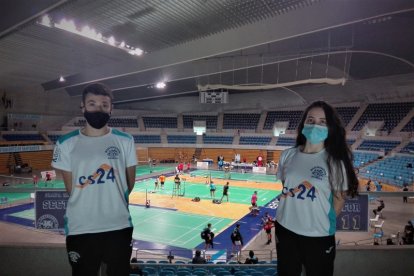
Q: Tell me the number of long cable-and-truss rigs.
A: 1